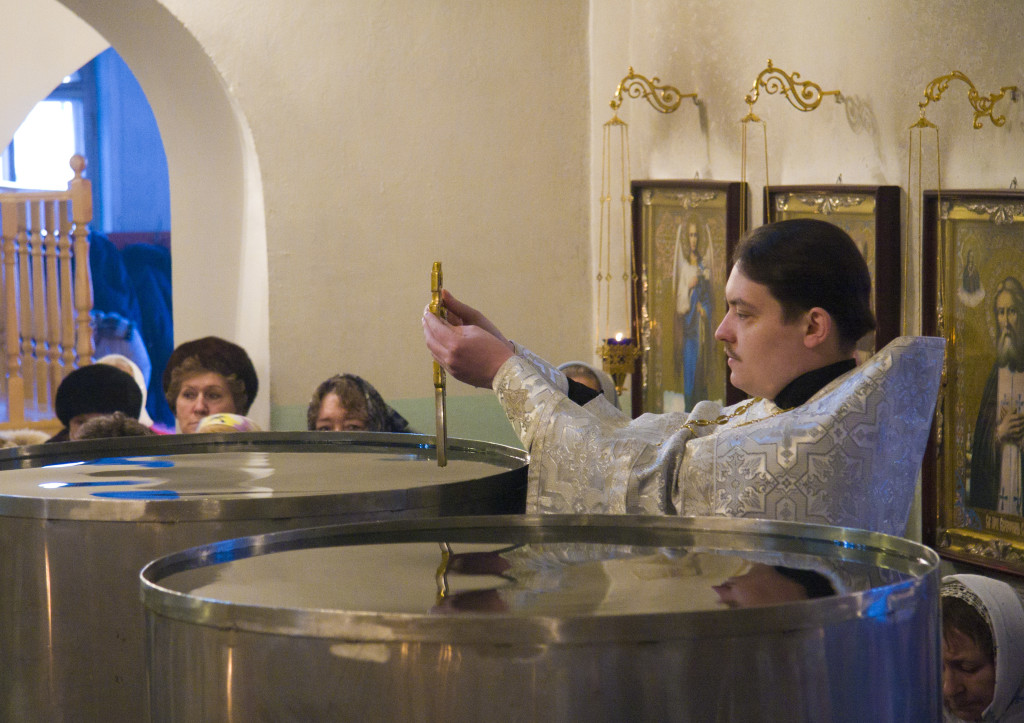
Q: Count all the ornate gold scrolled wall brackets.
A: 3